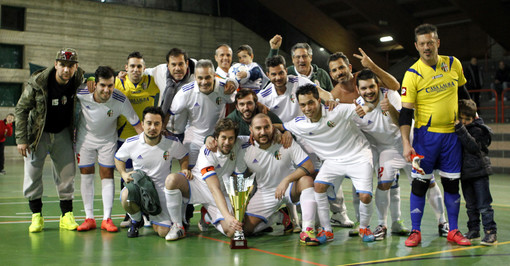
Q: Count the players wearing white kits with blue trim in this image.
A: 8